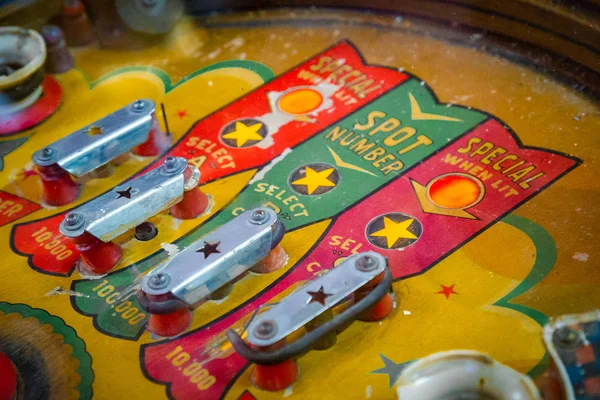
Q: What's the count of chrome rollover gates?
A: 4